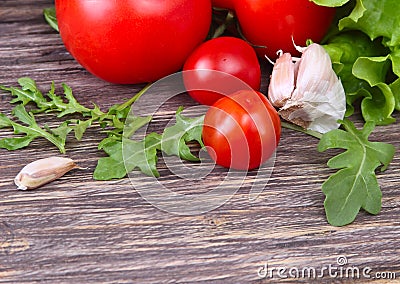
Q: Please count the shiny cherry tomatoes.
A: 2